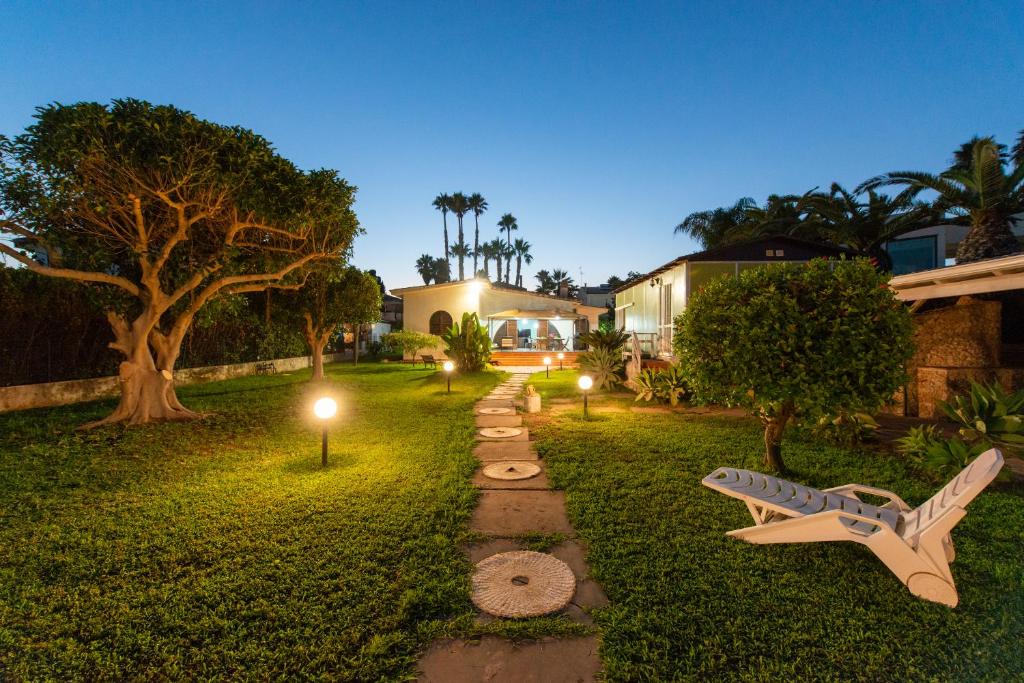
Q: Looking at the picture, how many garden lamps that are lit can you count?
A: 5